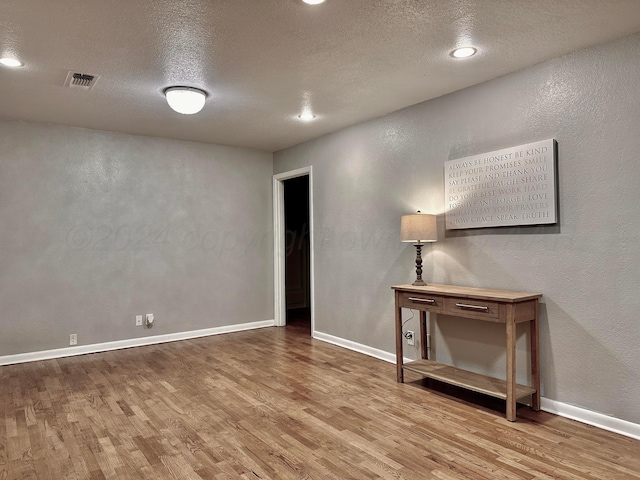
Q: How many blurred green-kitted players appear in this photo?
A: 0